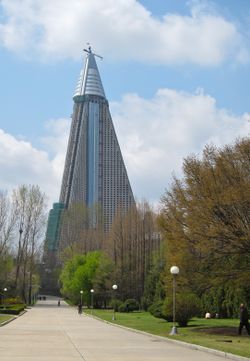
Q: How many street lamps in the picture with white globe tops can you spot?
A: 5